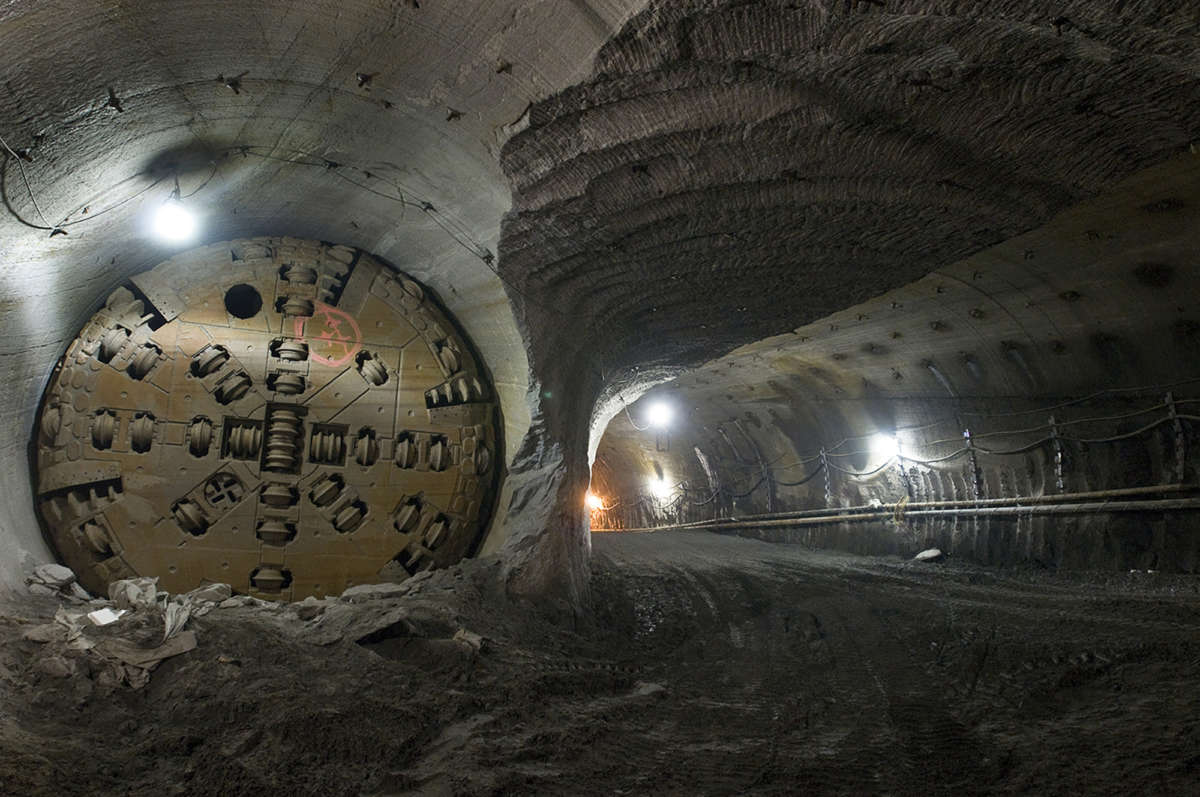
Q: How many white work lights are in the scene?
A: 4